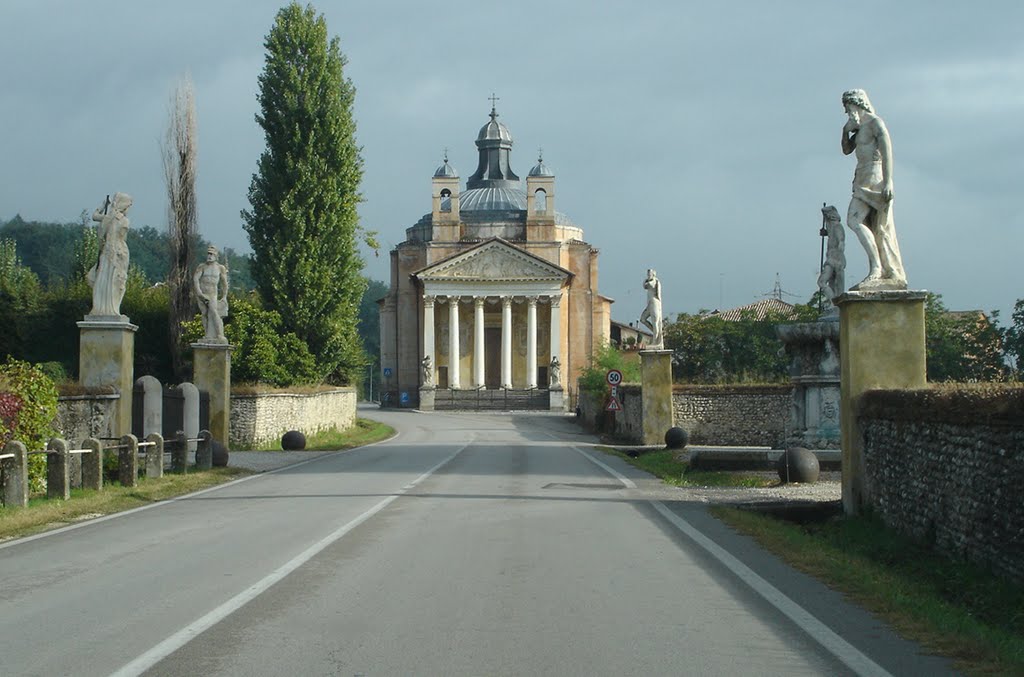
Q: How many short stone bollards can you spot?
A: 7